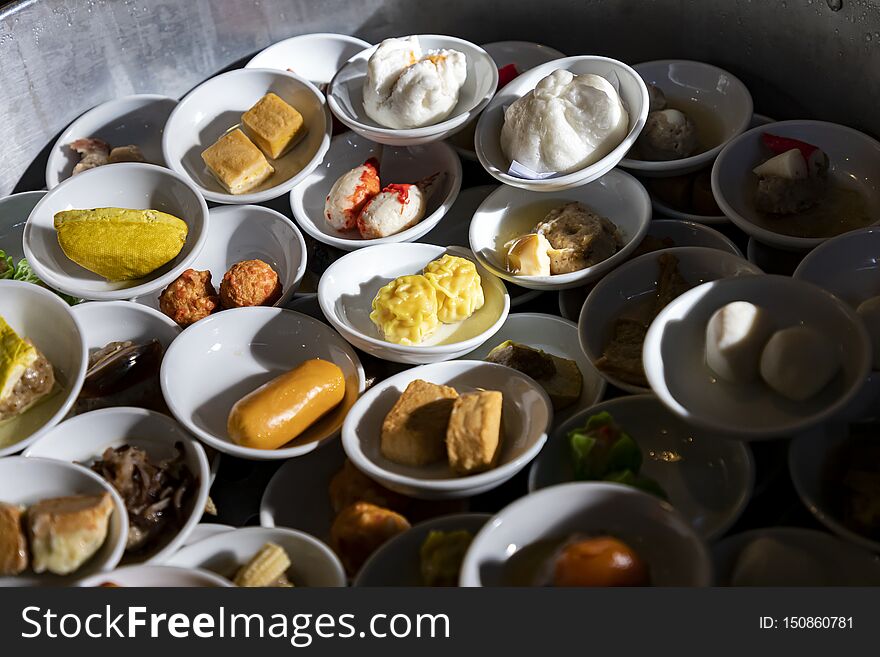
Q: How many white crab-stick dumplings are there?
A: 2